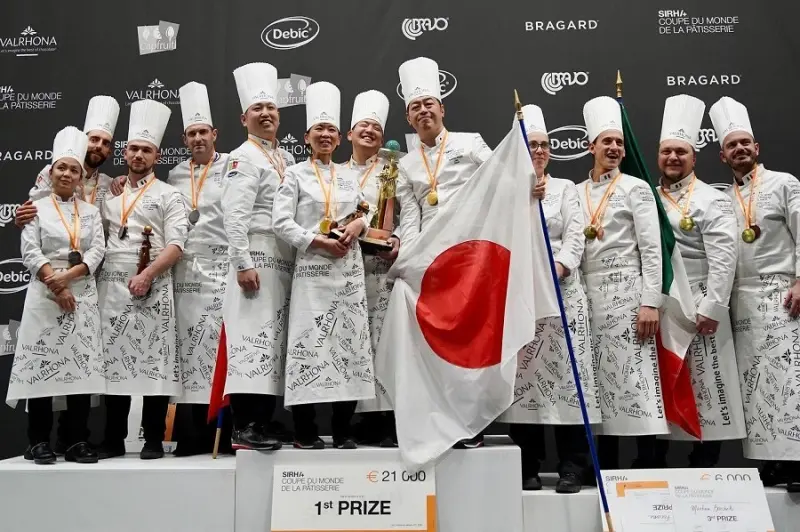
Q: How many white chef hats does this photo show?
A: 12